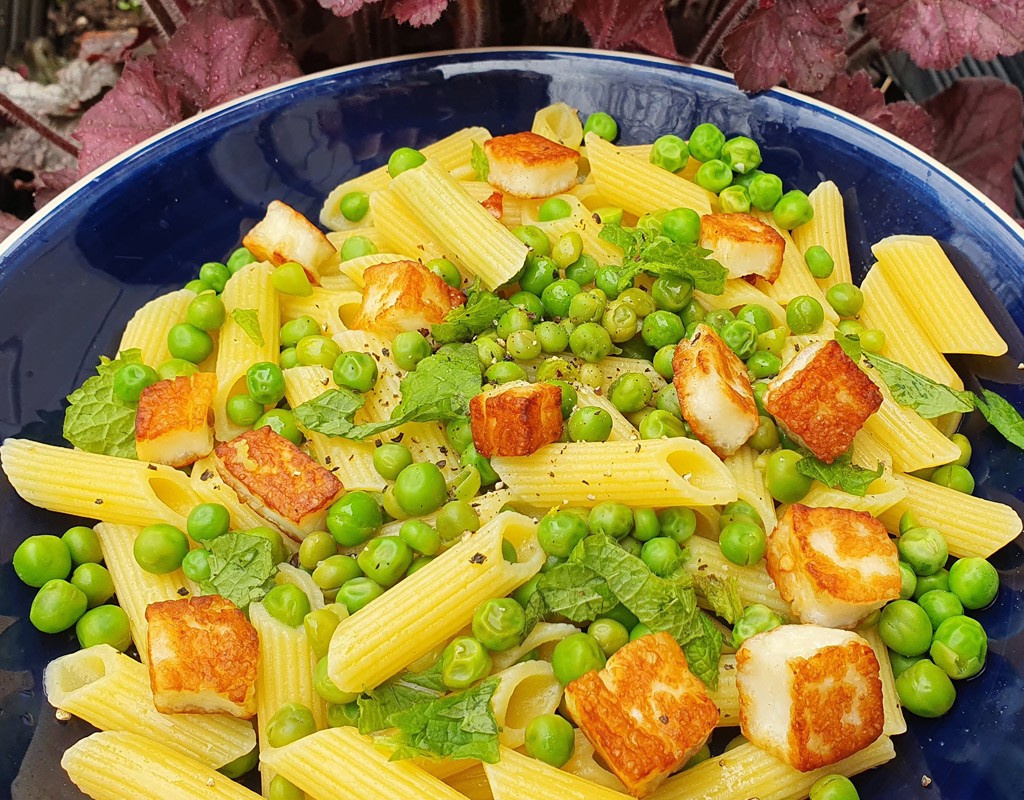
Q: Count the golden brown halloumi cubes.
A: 13